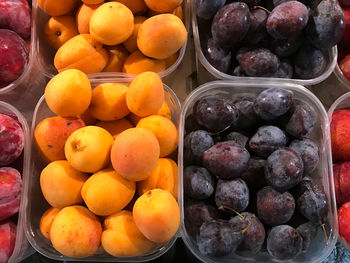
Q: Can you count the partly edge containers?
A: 6